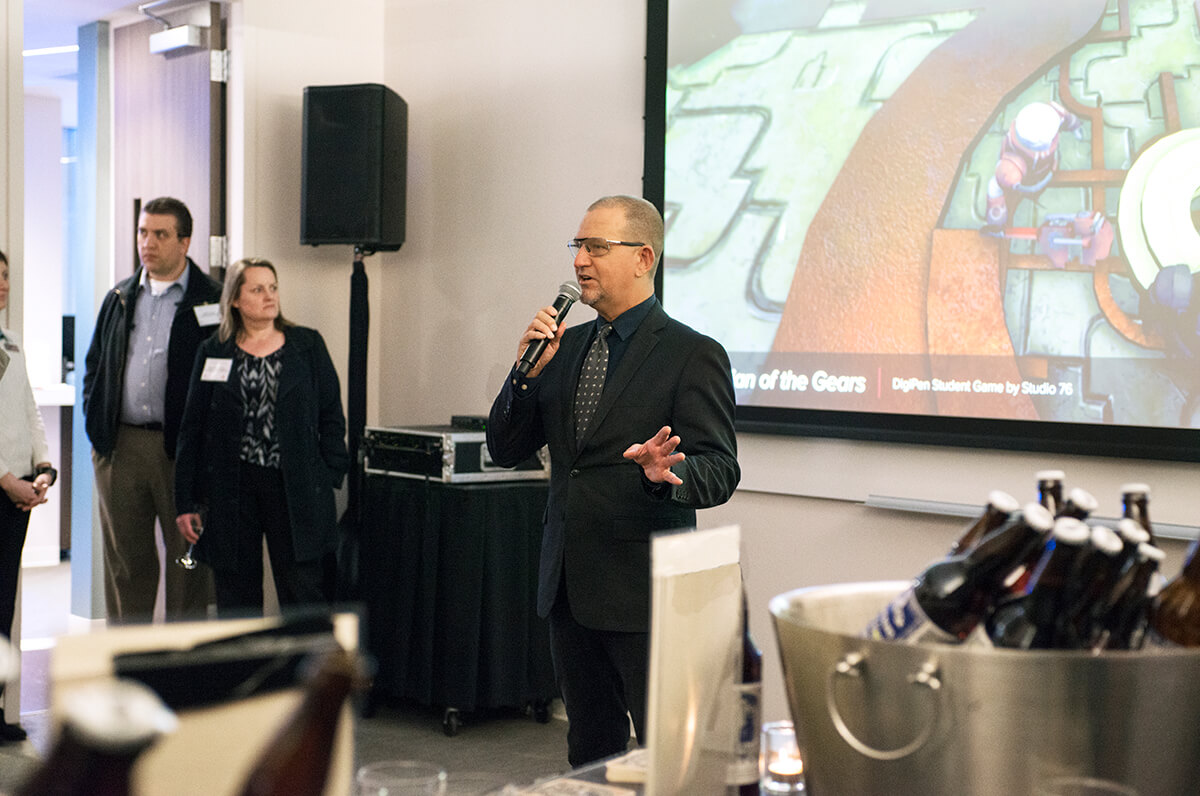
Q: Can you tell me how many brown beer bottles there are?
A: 13